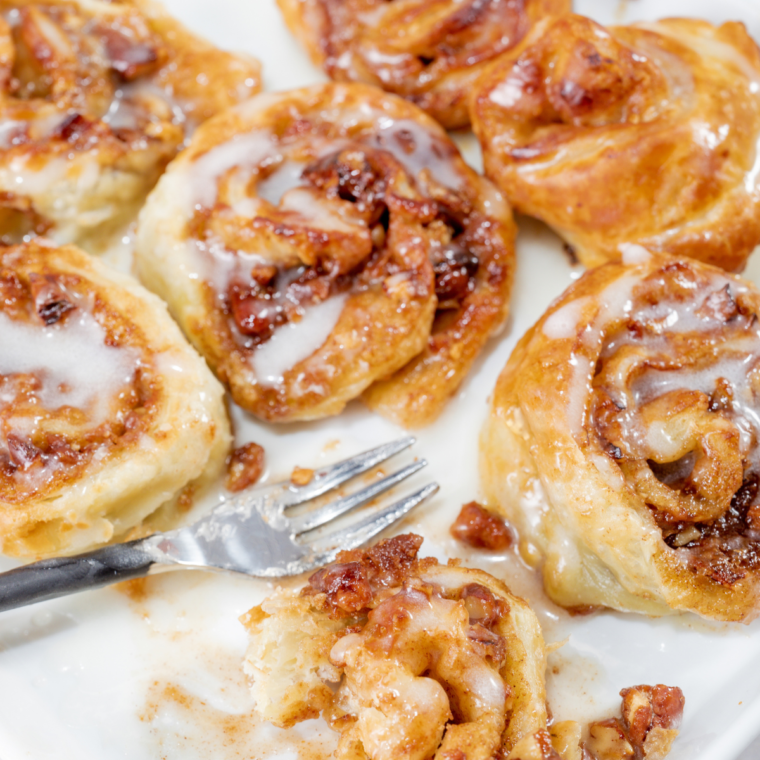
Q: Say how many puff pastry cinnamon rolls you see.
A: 7